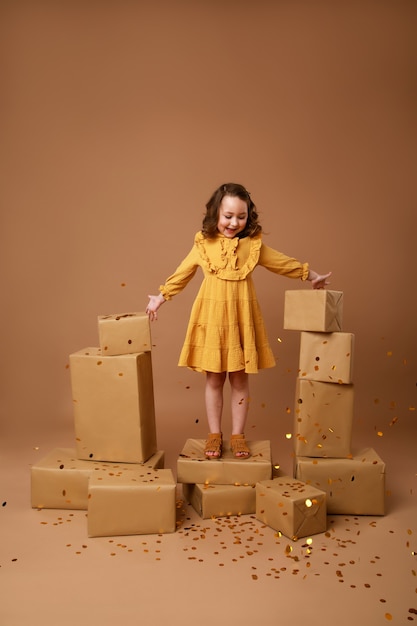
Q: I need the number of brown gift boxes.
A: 11